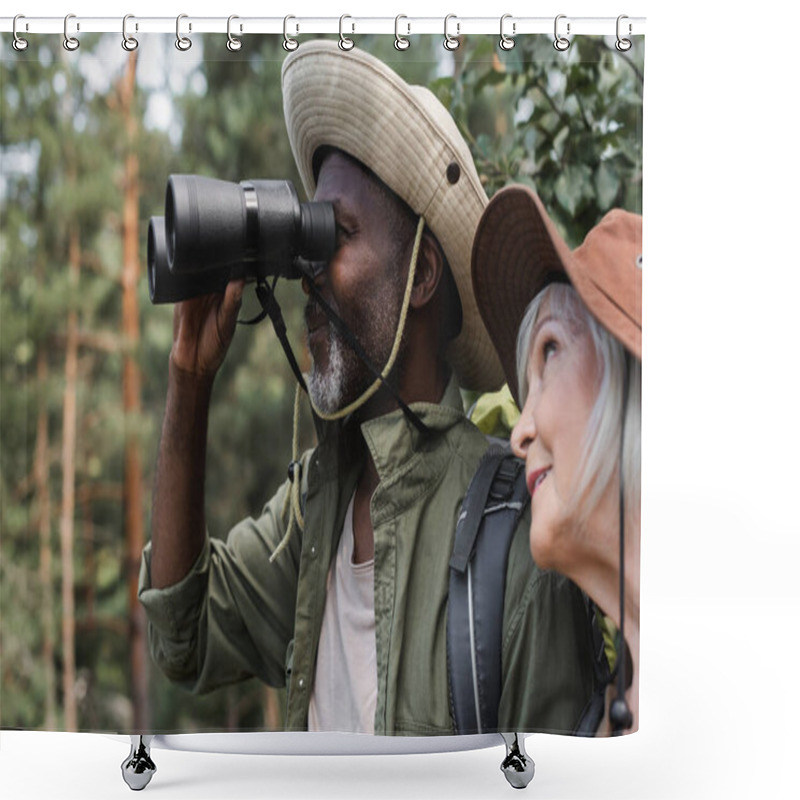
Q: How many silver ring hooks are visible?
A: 12